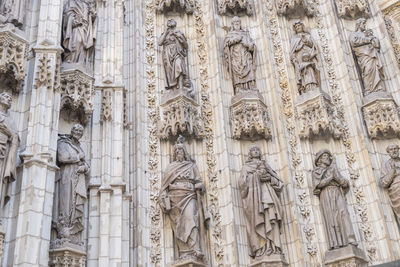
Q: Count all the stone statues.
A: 12